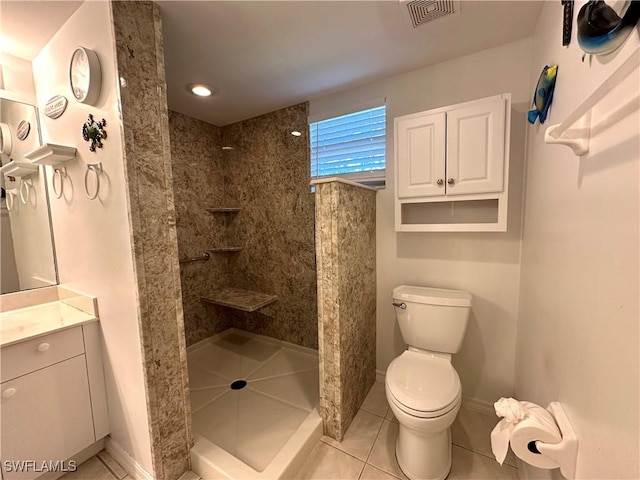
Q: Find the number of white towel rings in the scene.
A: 2